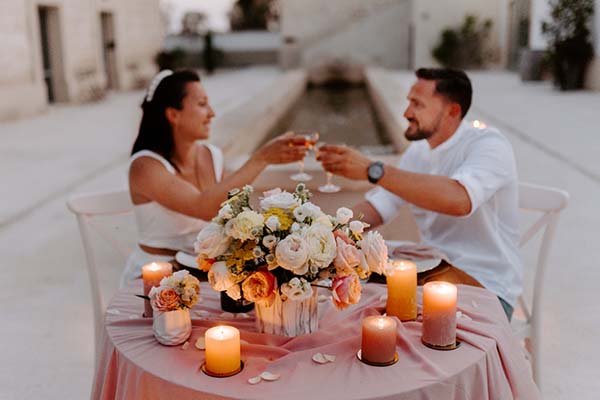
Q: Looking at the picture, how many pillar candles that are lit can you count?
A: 5